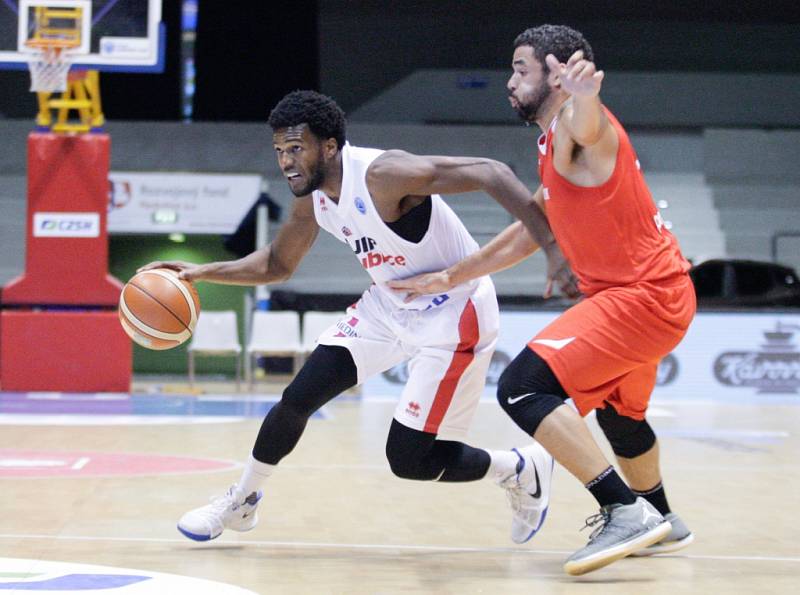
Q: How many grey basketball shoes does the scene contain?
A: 2